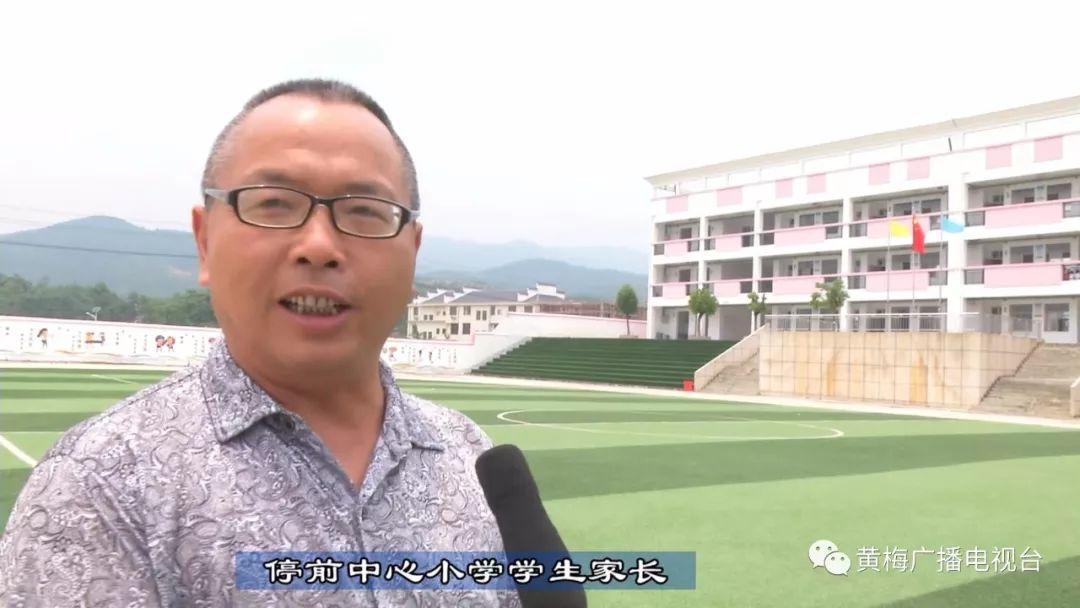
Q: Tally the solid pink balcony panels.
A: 10